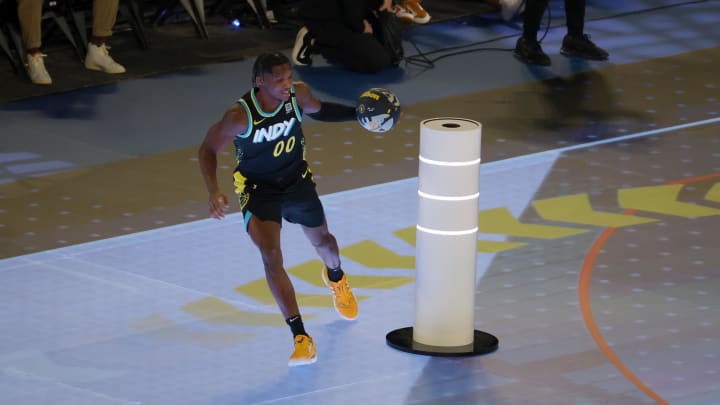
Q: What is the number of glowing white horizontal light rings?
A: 3